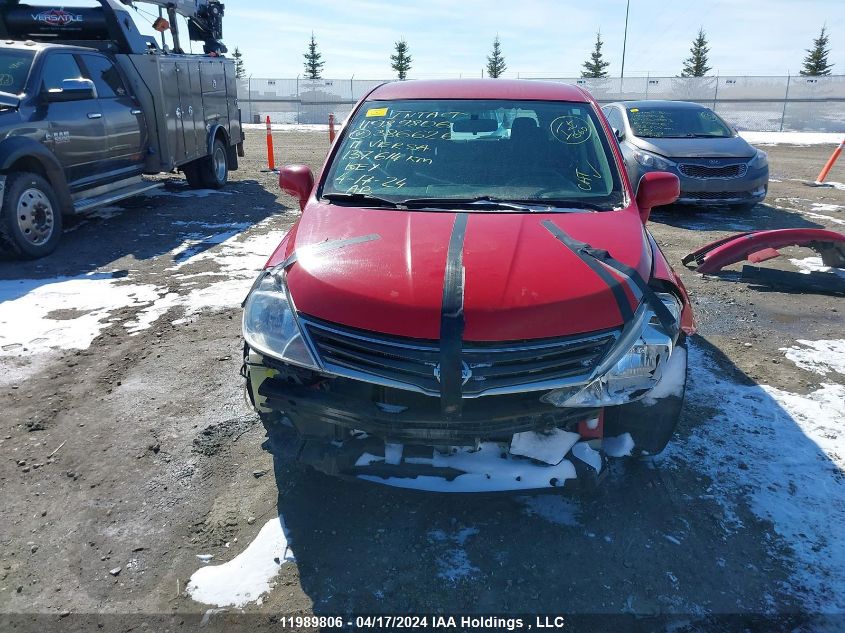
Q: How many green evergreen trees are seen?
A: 7